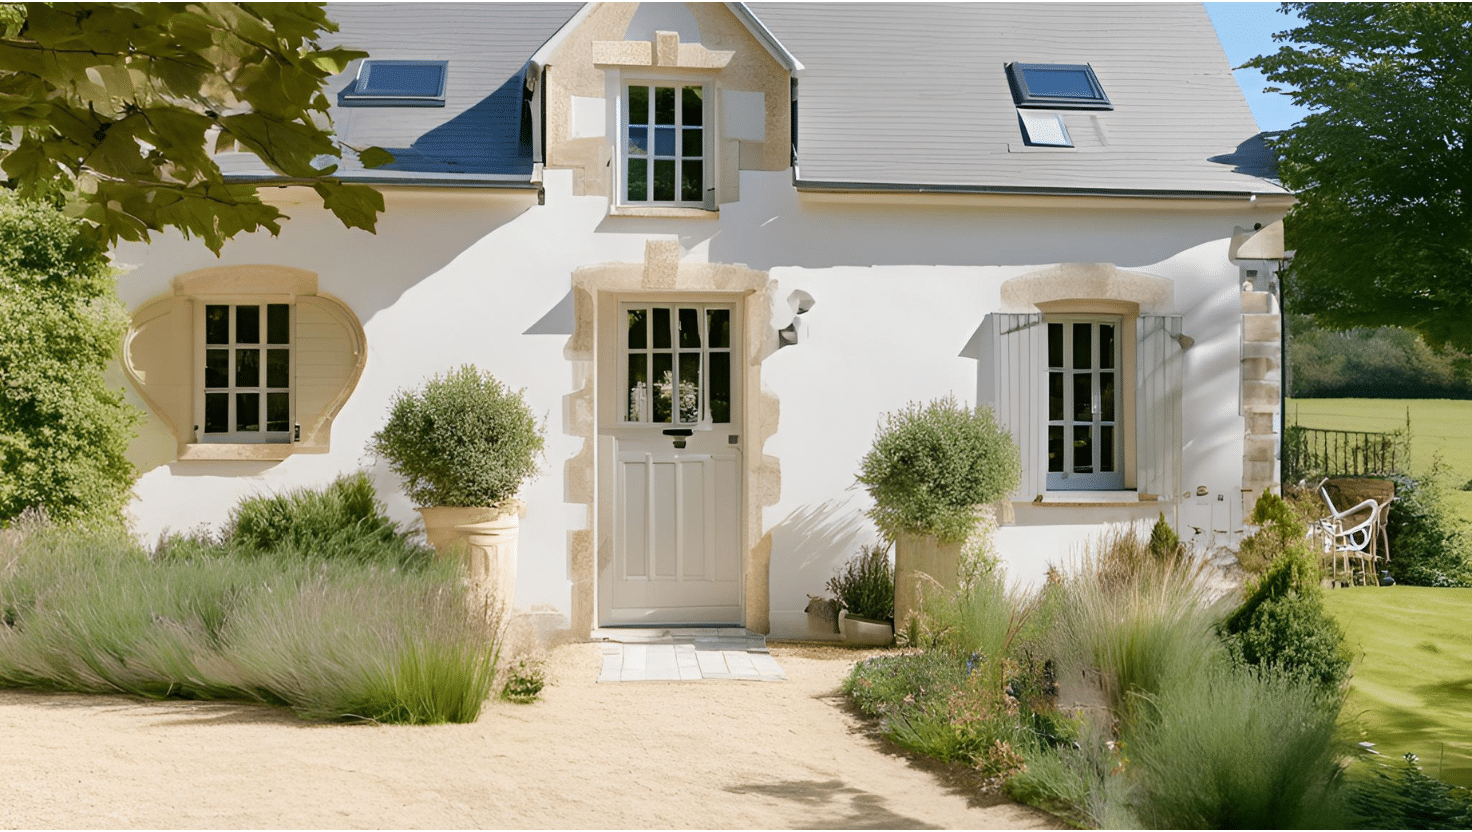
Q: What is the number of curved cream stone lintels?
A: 2